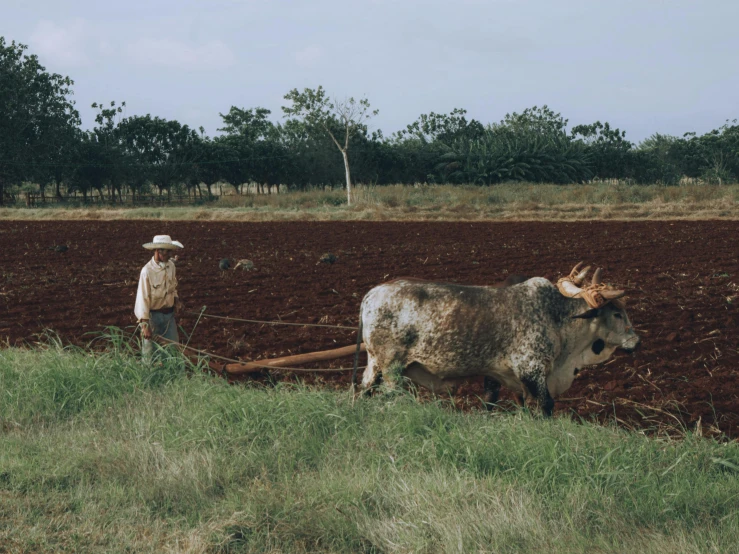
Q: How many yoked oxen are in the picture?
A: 2